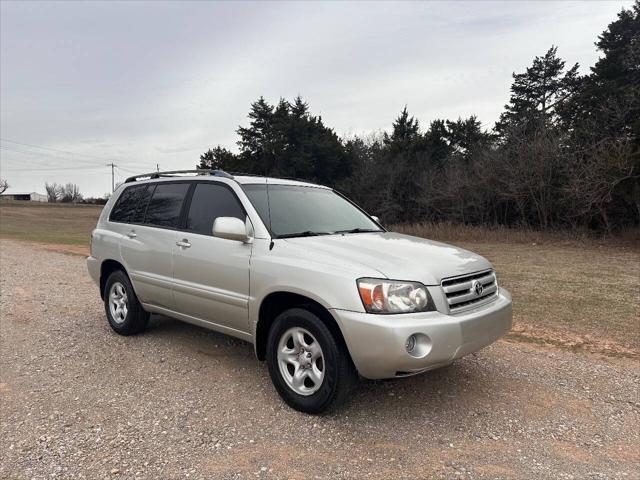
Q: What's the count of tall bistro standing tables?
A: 0